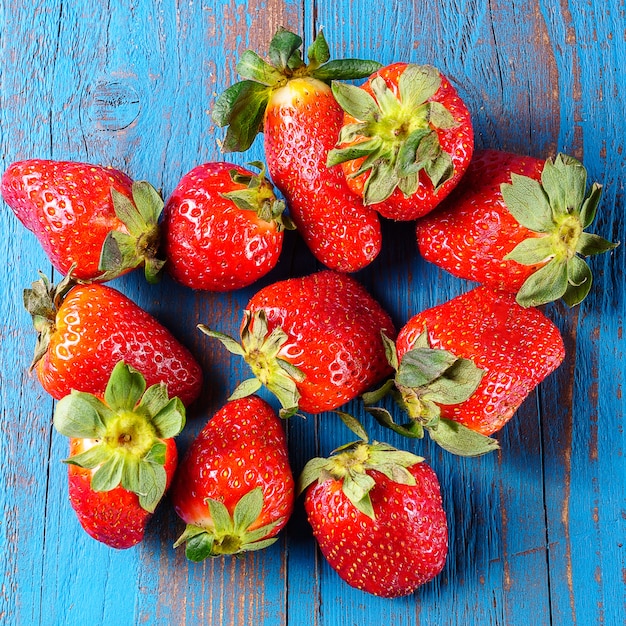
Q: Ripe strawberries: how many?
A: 11